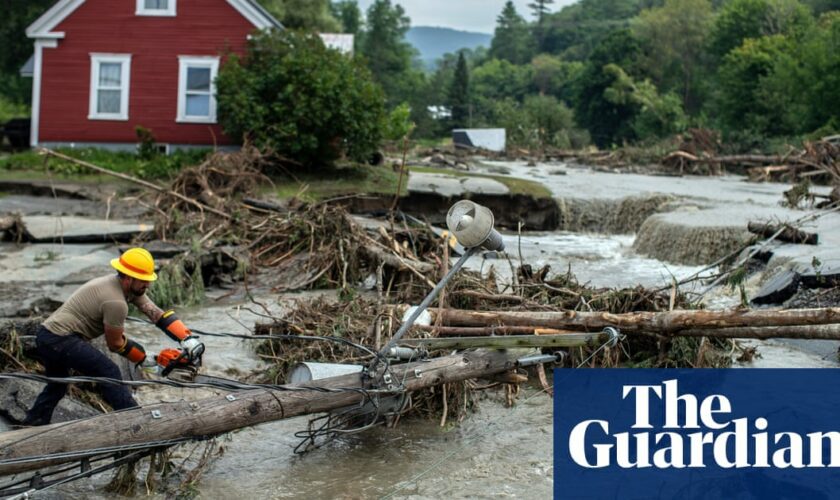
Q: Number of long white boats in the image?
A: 0